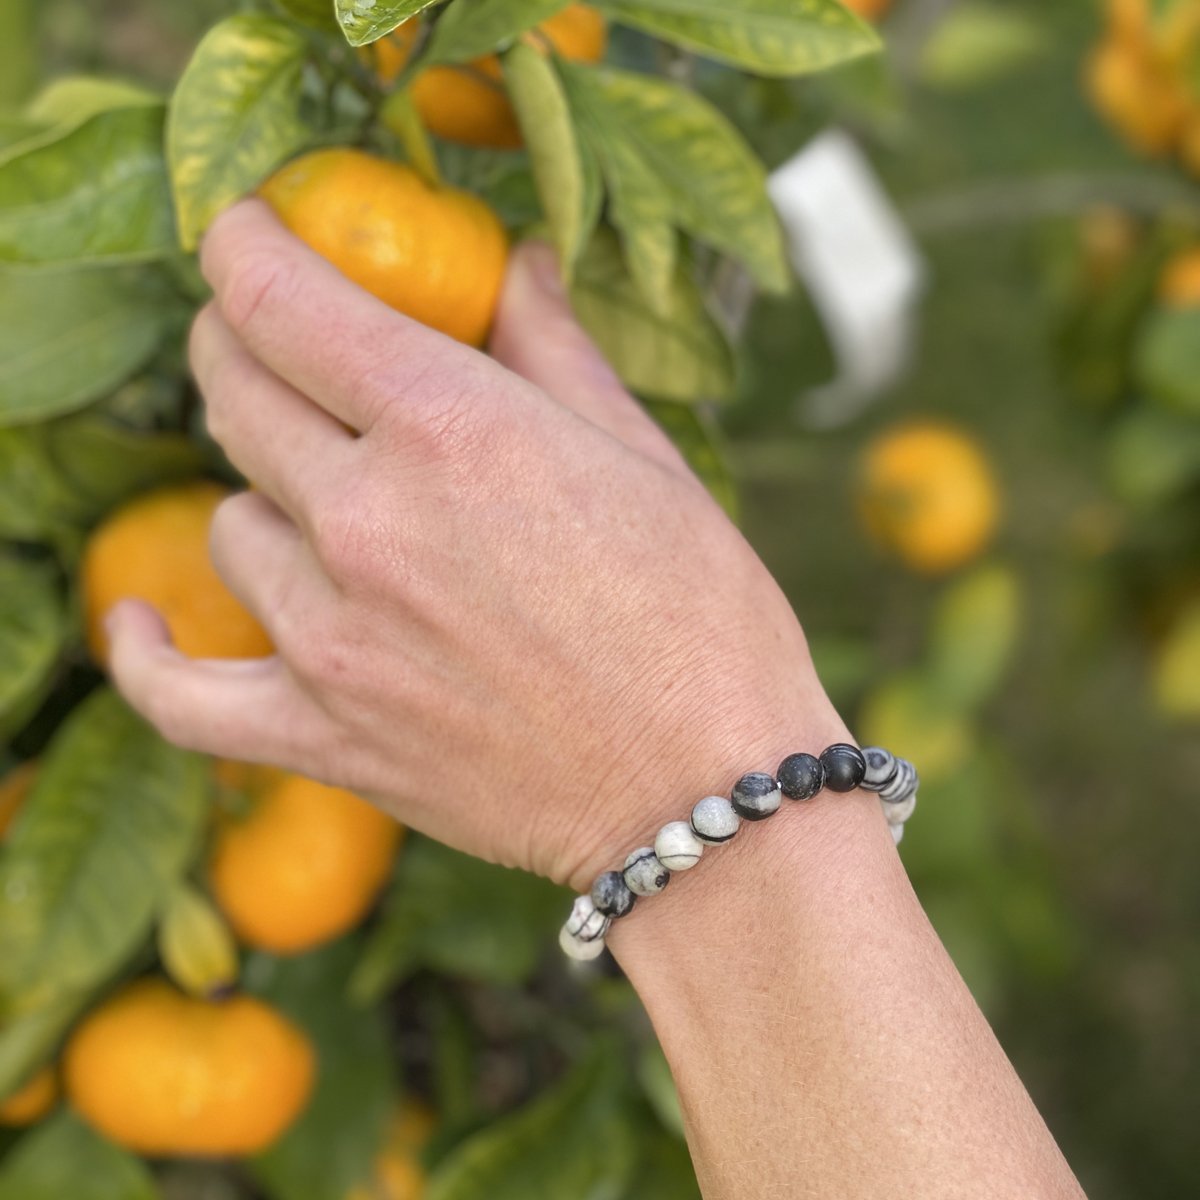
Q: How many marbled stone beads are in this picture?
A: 13